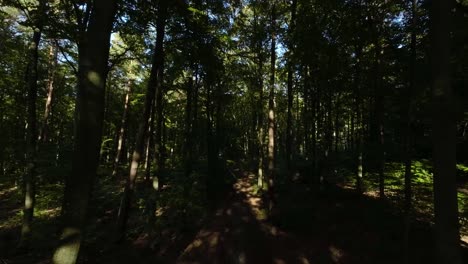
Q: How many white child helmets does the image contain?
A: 0